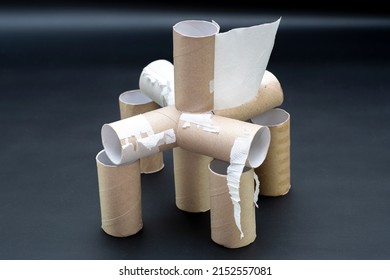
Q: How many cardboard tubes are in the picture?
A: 10